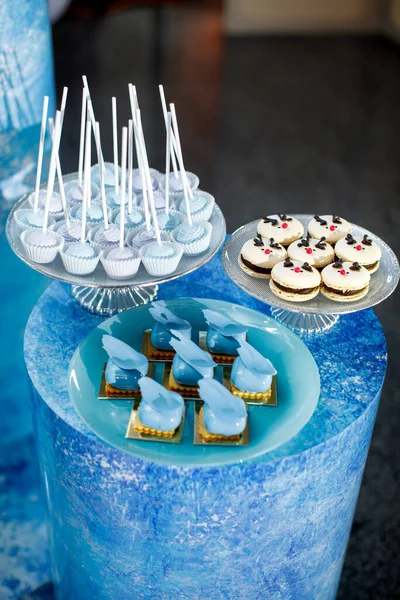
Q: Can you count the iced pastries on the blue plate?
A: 7